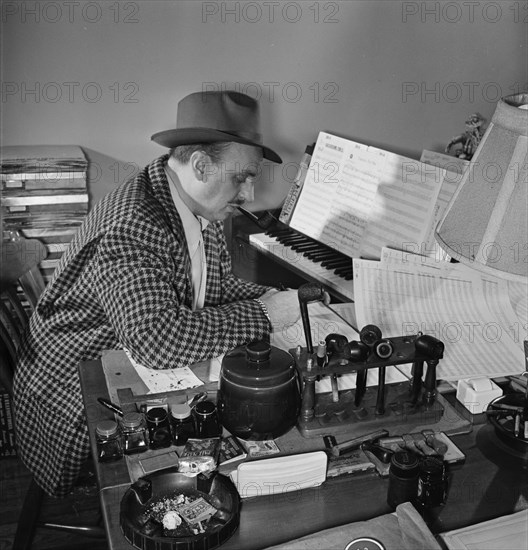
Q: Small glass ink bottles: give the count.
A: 5